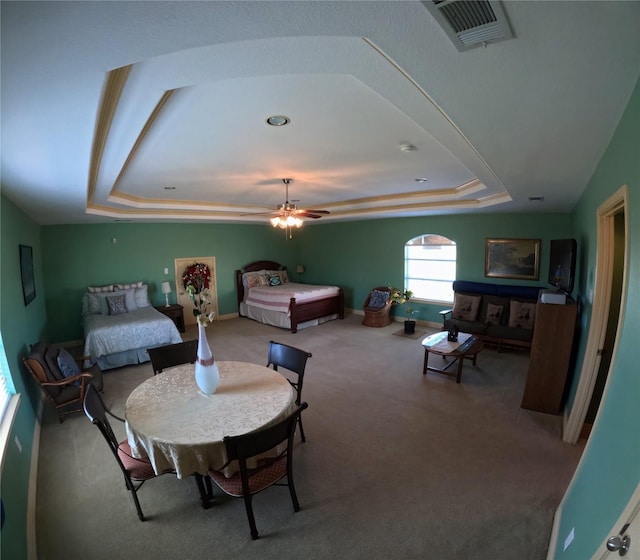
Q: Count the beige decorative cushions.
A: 3